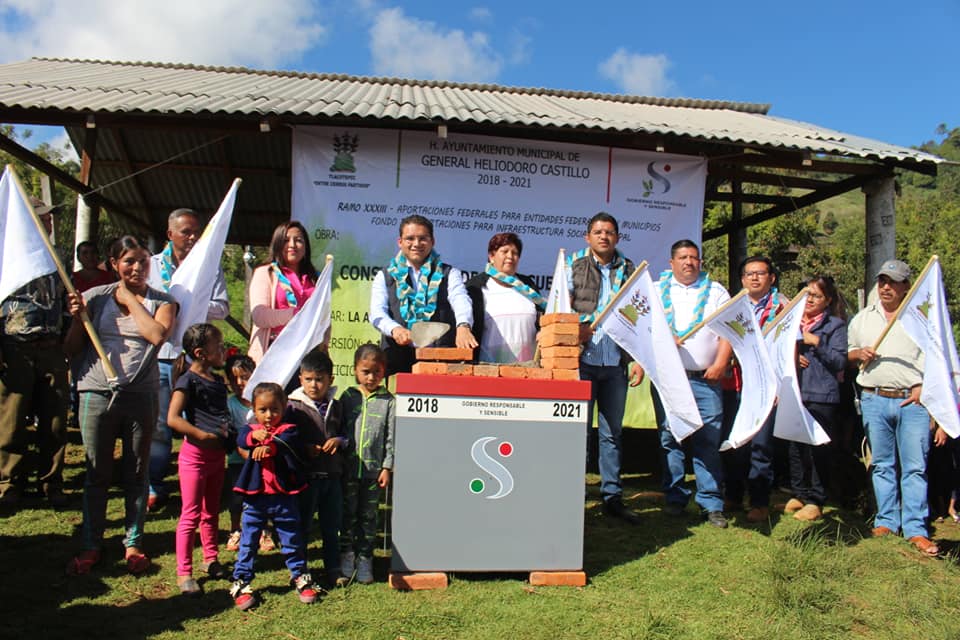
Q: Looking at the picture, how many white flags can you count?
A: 8